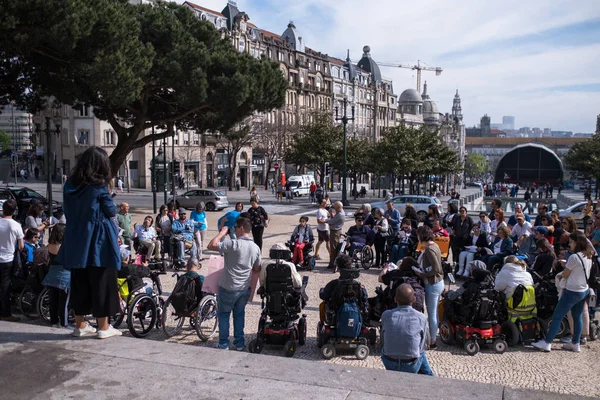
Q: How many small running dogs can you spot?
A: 0